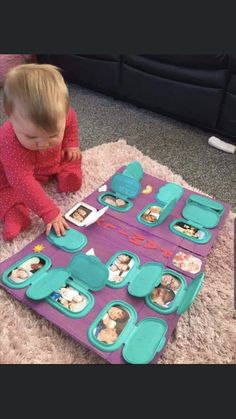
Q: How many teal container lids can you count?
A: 12